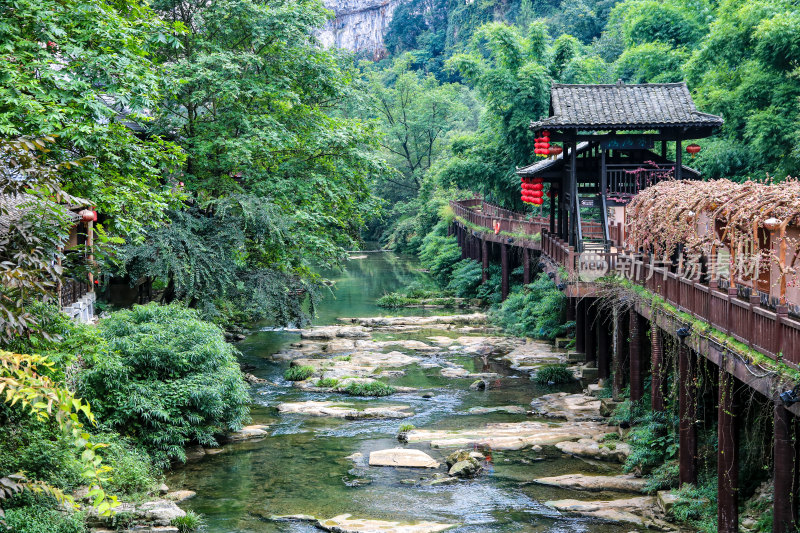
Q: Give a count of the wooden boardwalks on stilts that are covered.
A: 1